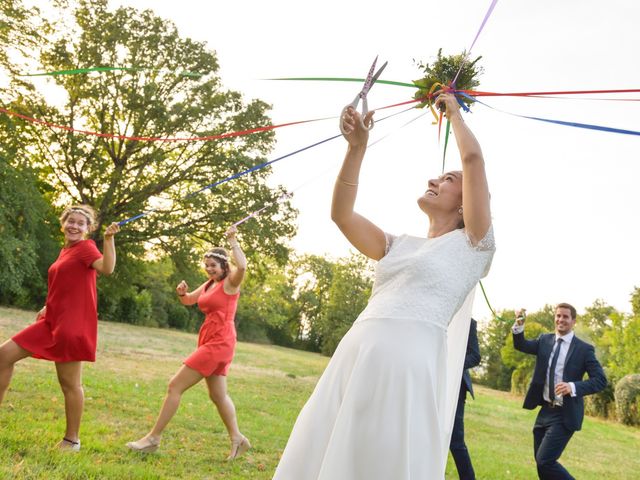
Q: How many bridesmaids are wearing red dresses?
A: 2